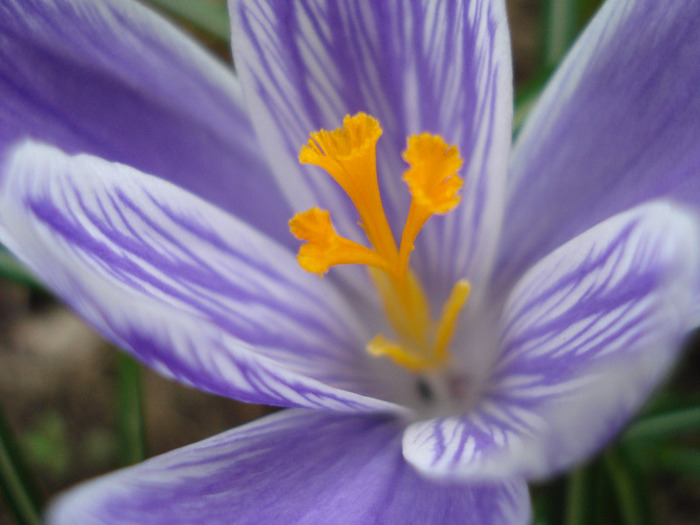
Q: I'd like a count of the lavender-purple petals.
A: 6